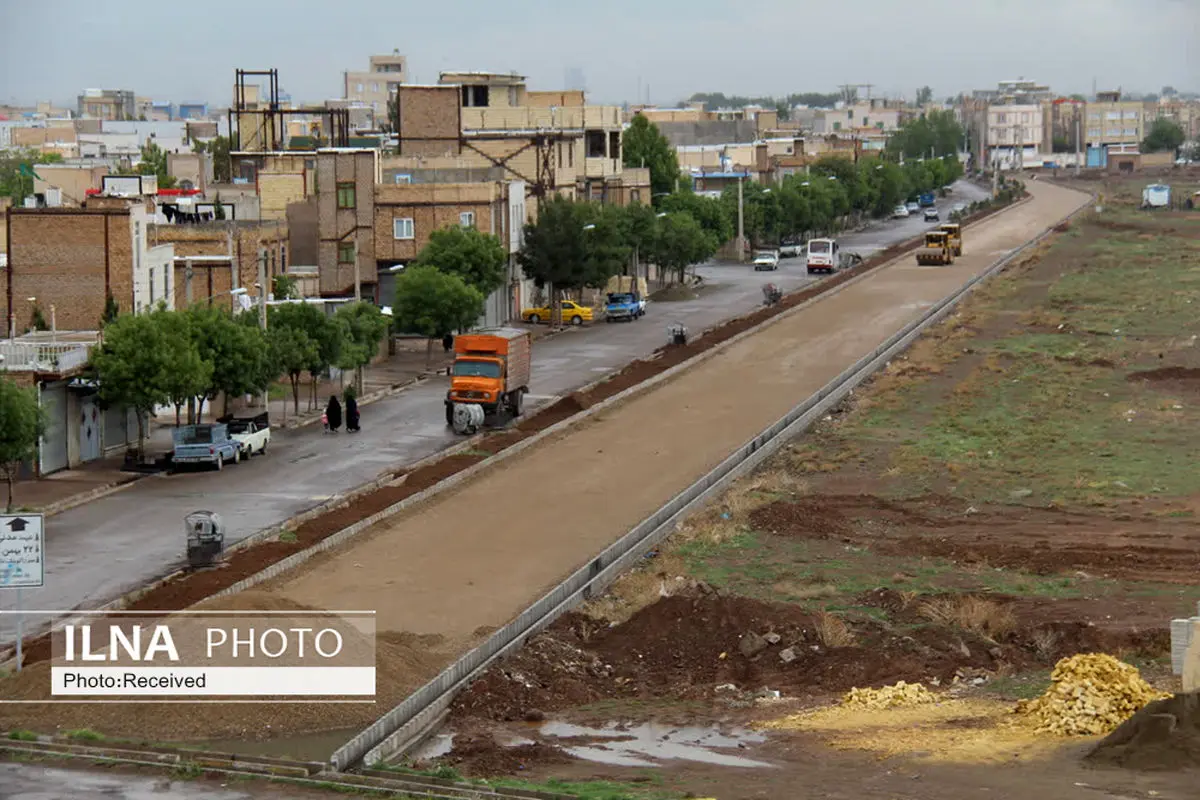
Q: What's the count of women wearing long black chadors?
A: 2